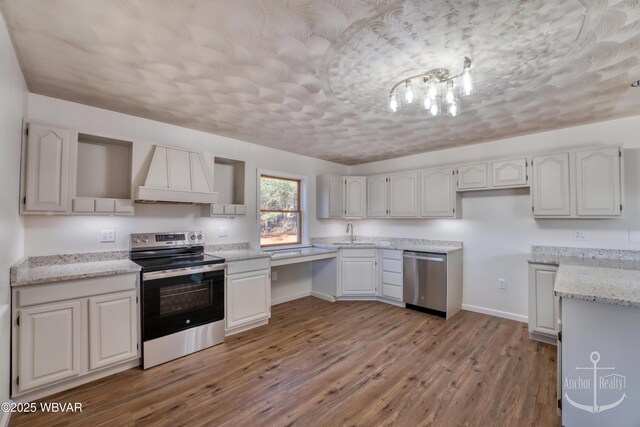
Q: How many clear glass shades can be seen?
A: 8